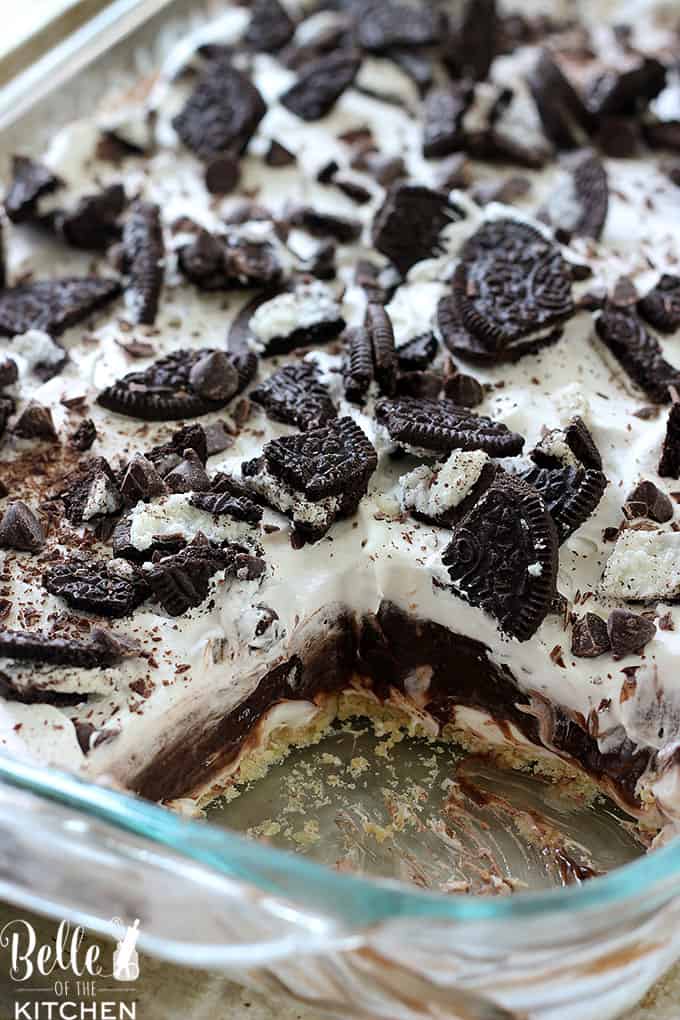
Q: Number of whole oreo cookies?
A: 0